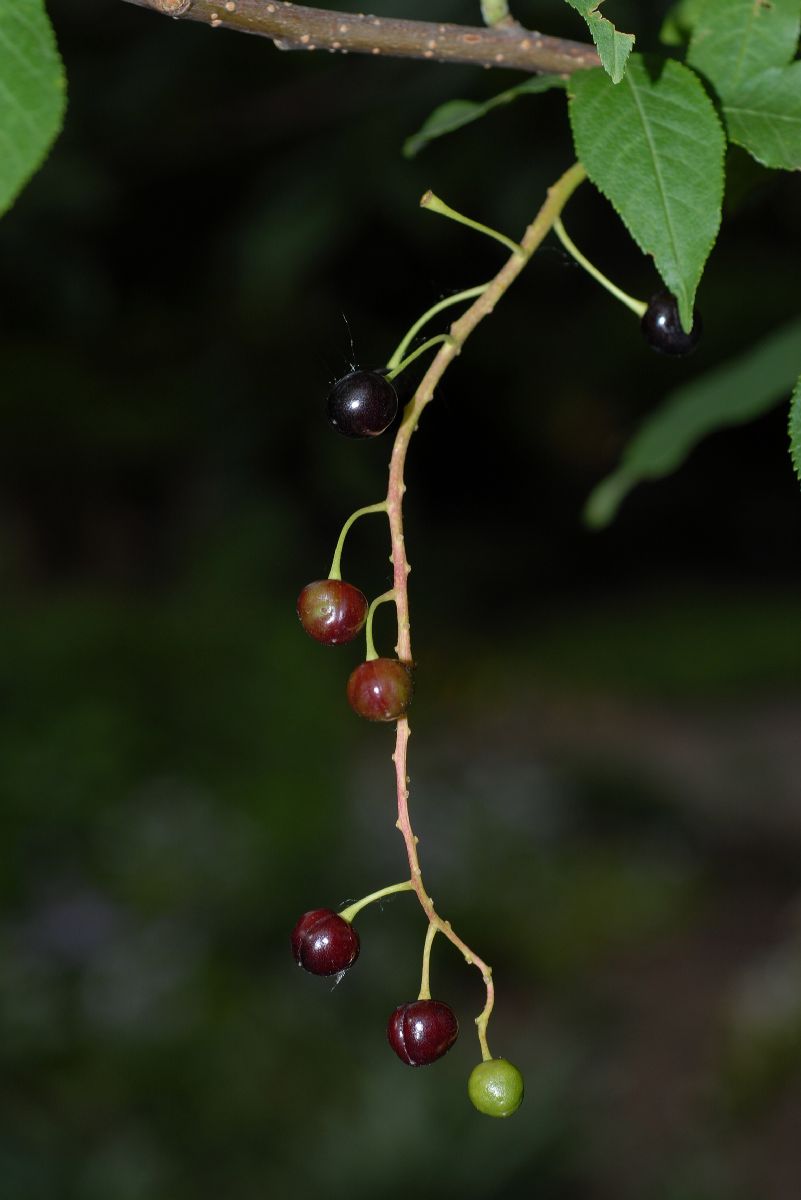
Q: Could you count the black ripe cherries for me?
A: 2